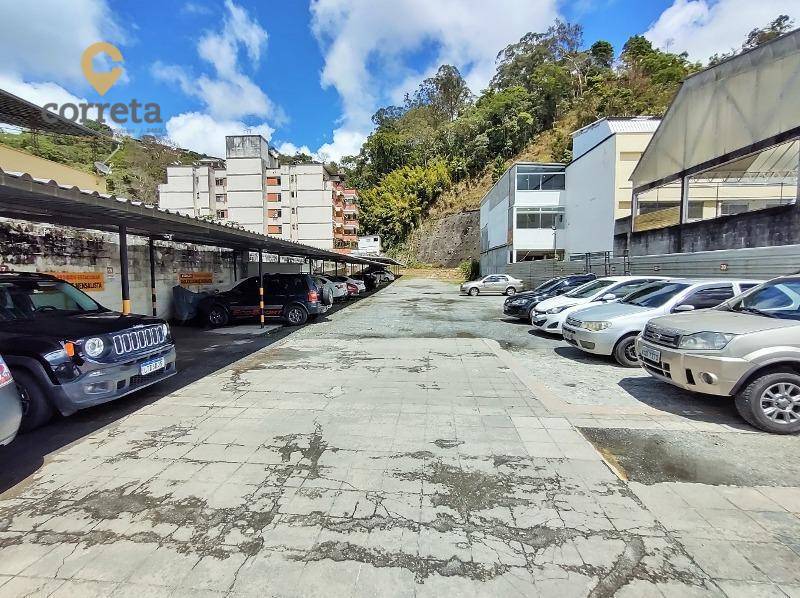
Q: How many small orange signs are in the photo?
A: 2